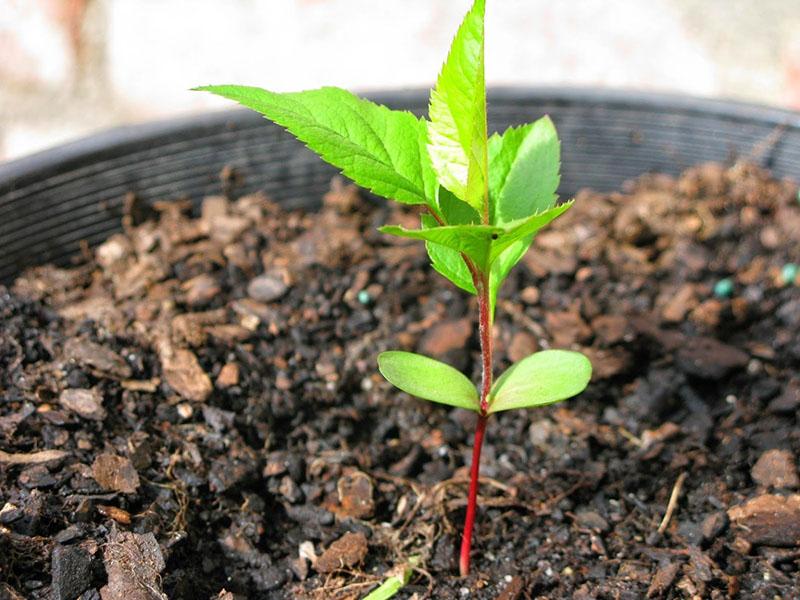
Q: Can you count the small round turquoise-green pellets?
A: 3